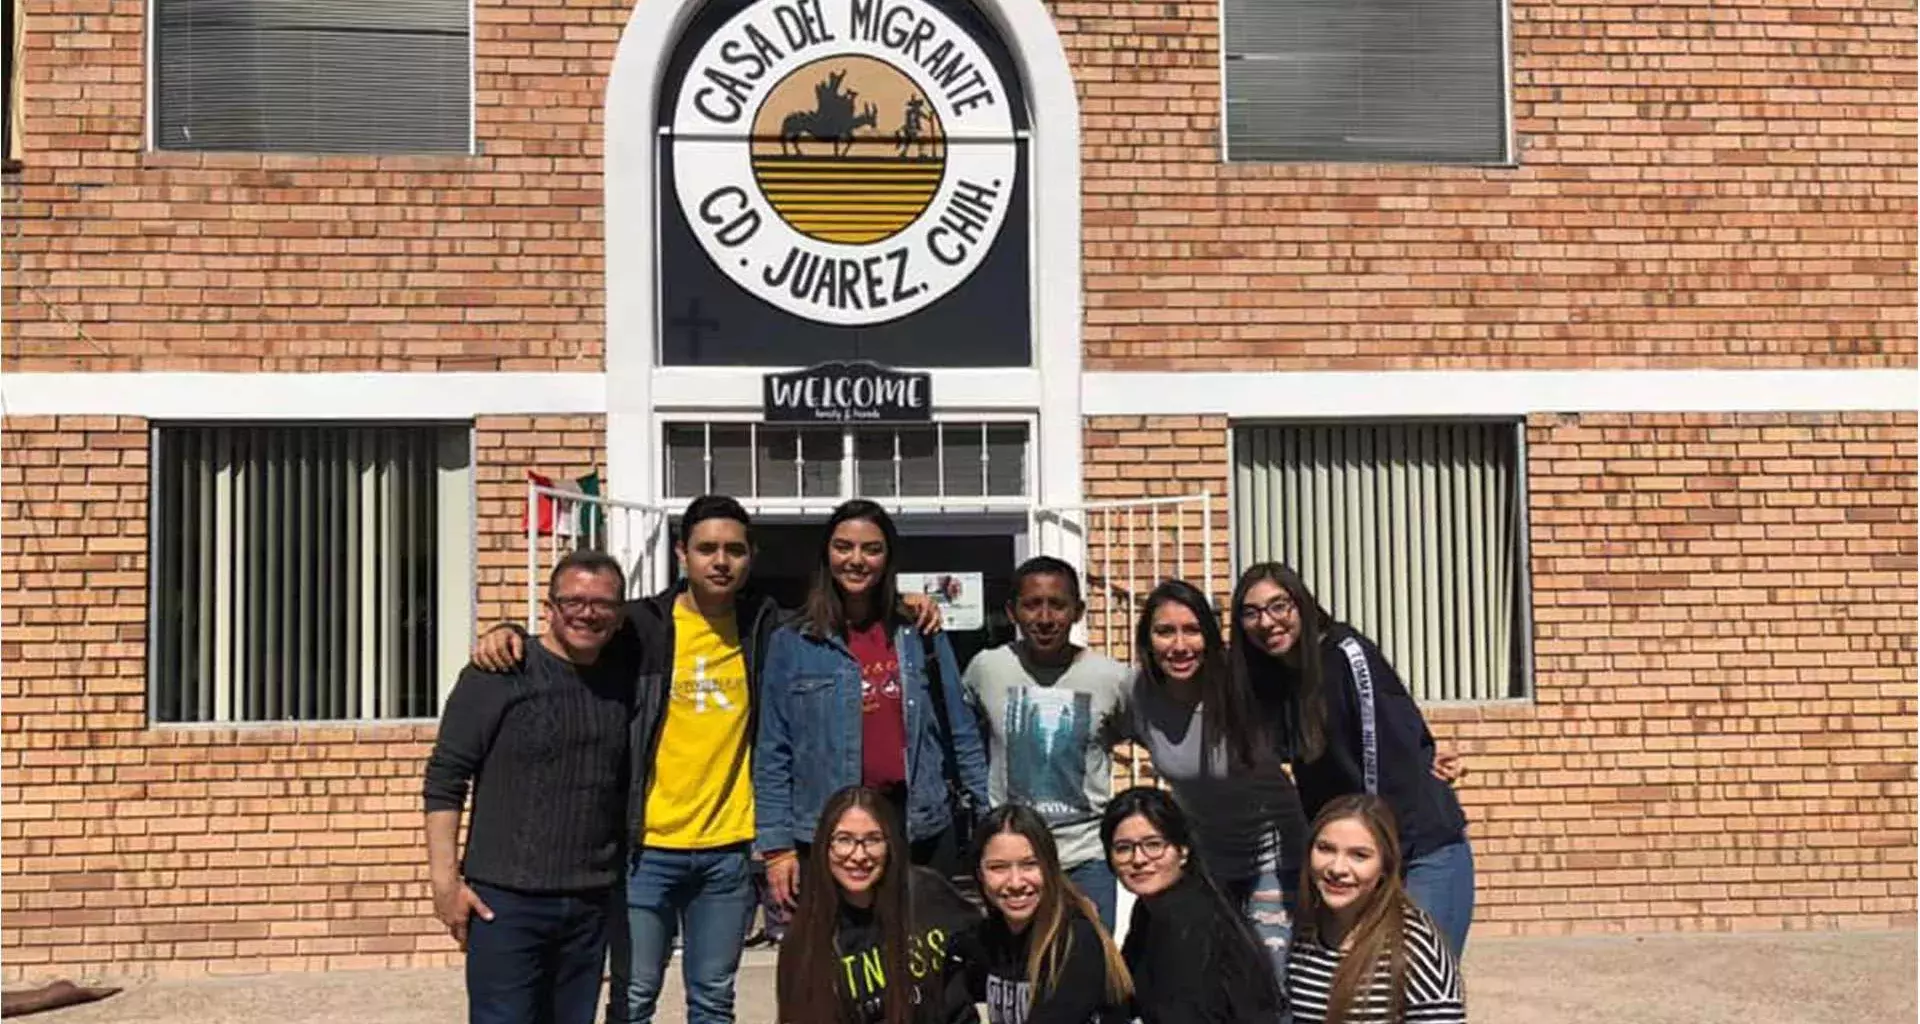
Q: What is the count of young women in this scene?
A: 7